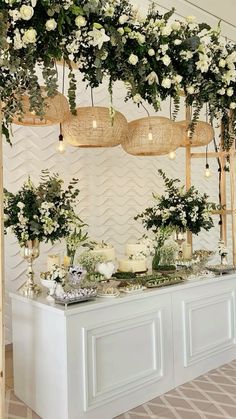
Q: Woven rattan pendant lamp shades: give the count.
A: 4